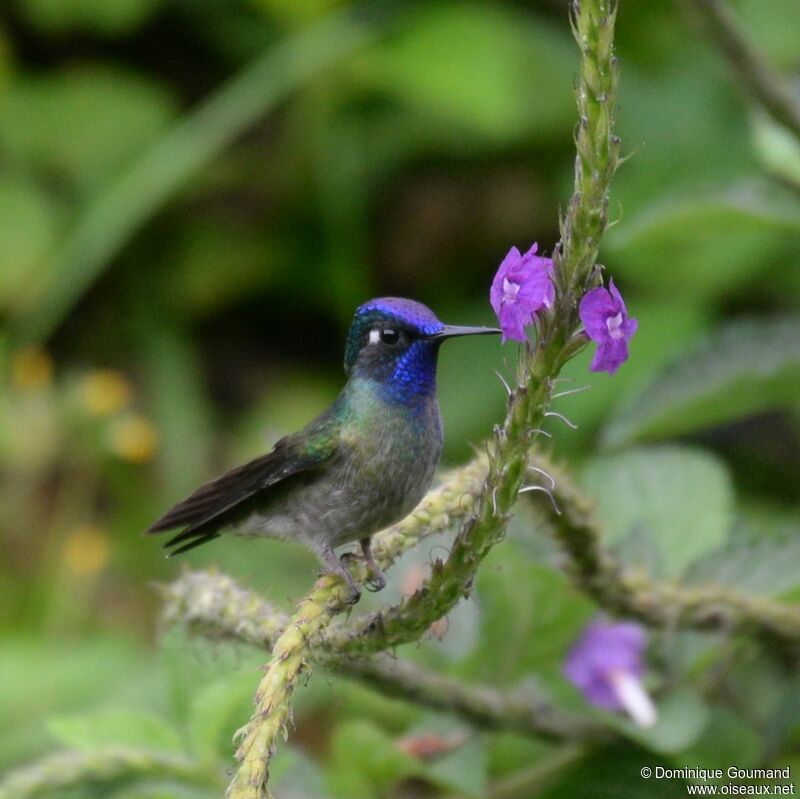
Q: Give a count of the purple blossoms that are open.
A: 3